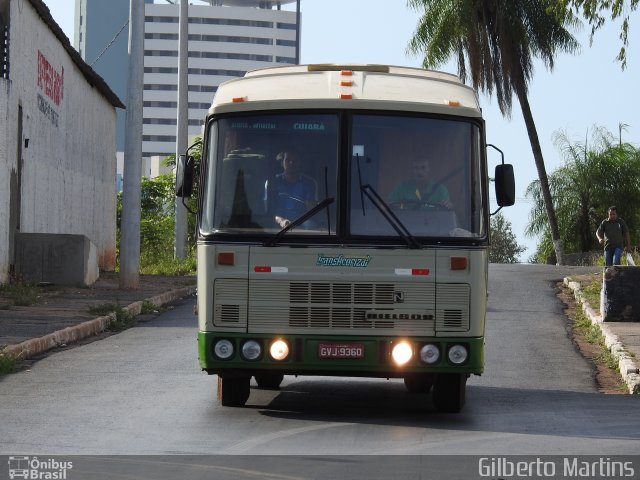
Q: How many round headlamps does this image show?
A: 6